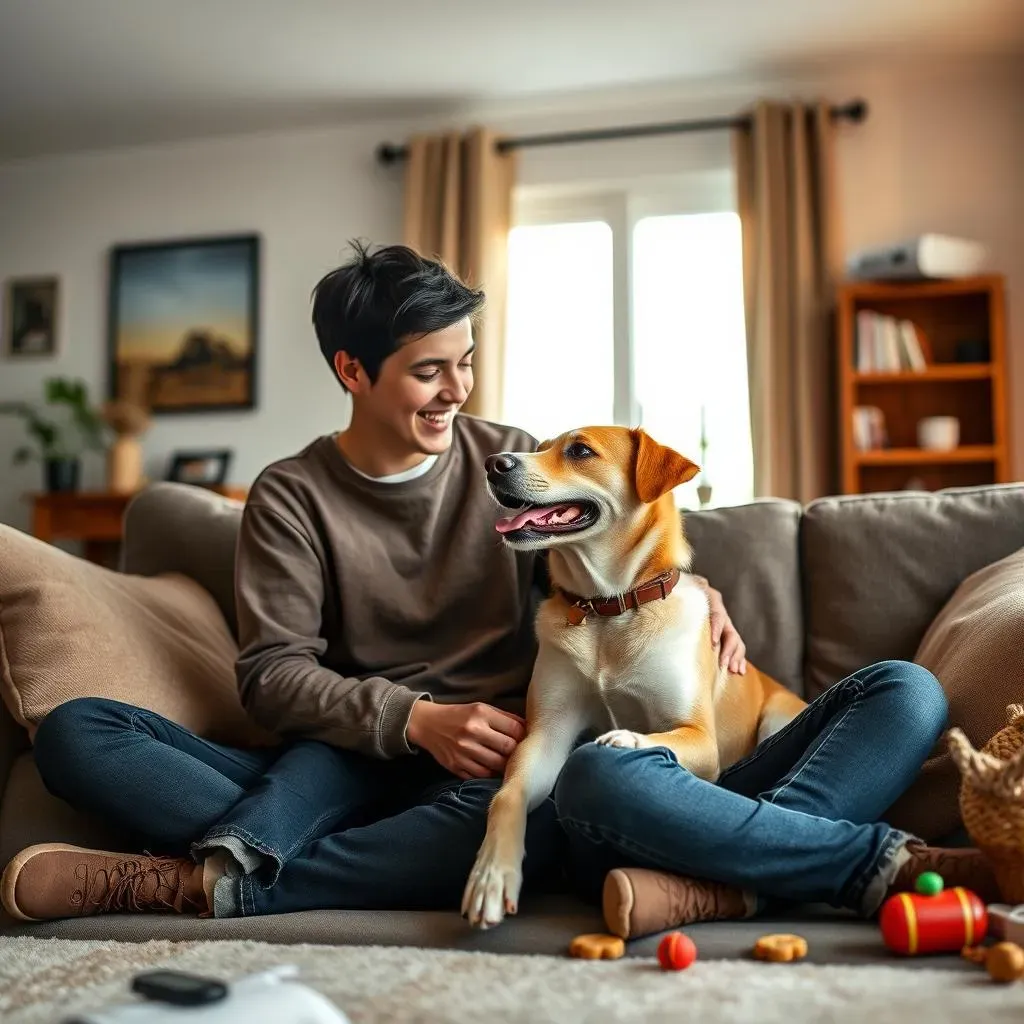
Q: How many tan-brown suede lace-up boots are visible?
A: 3